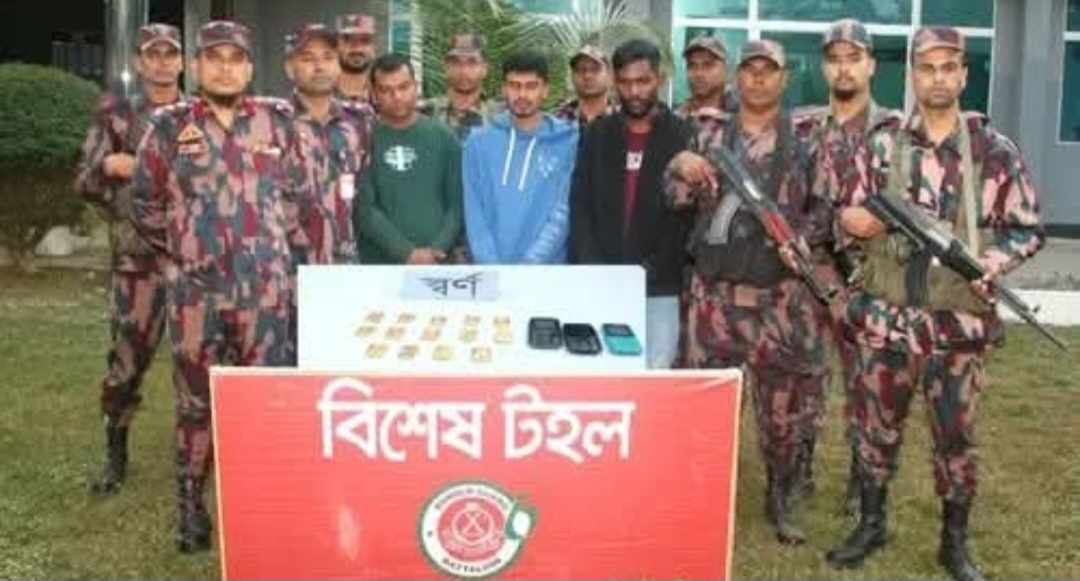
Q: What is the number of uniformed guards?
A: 10